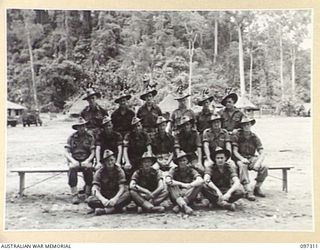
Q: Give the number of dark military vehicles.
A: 2